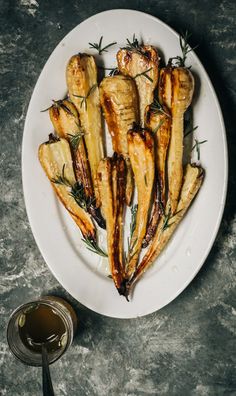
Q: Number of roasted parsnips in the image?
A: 10